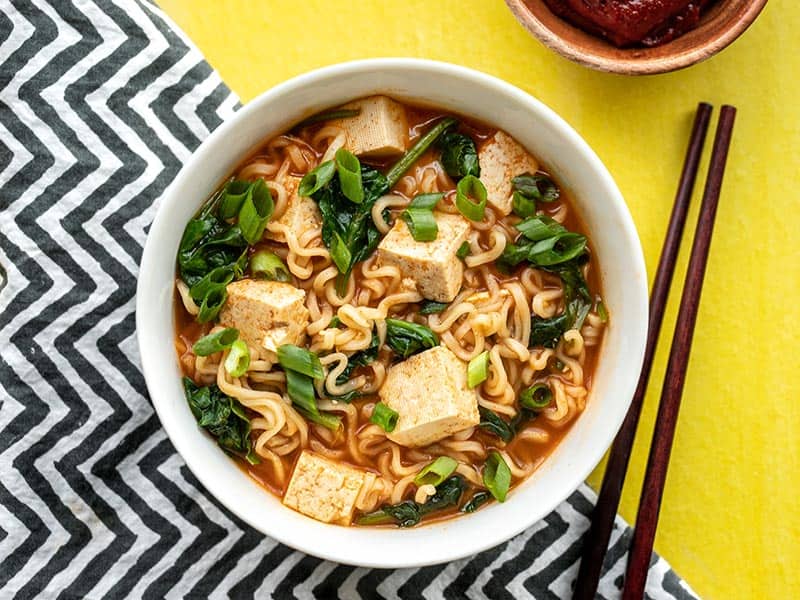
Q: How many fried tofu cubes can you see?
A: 7